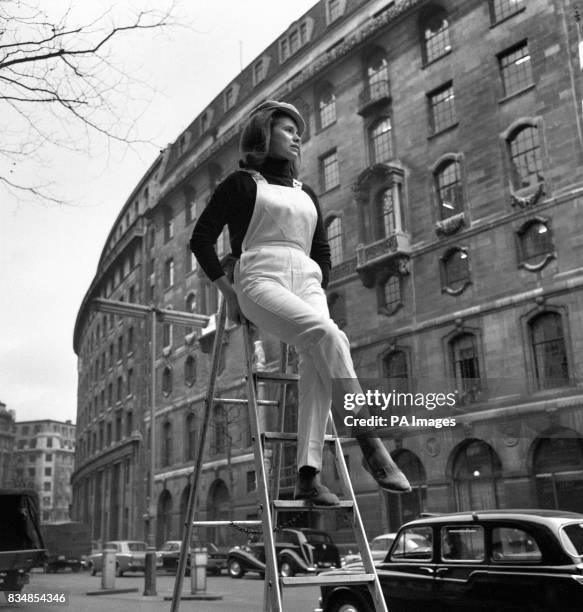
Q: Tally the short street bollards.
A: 2